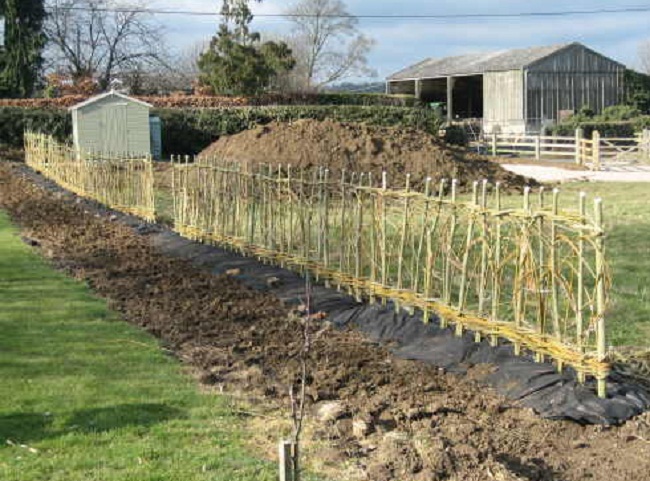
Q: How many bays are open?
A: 3